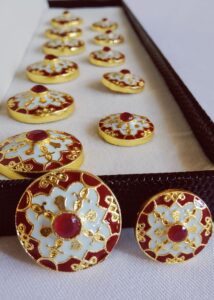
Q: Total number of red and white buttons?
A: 13